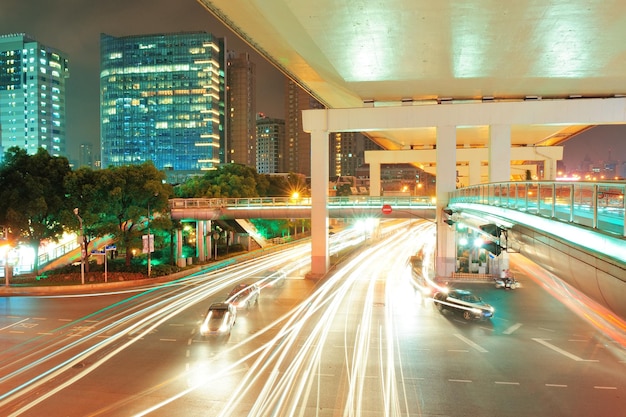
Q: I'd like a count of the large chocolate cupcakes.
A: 0